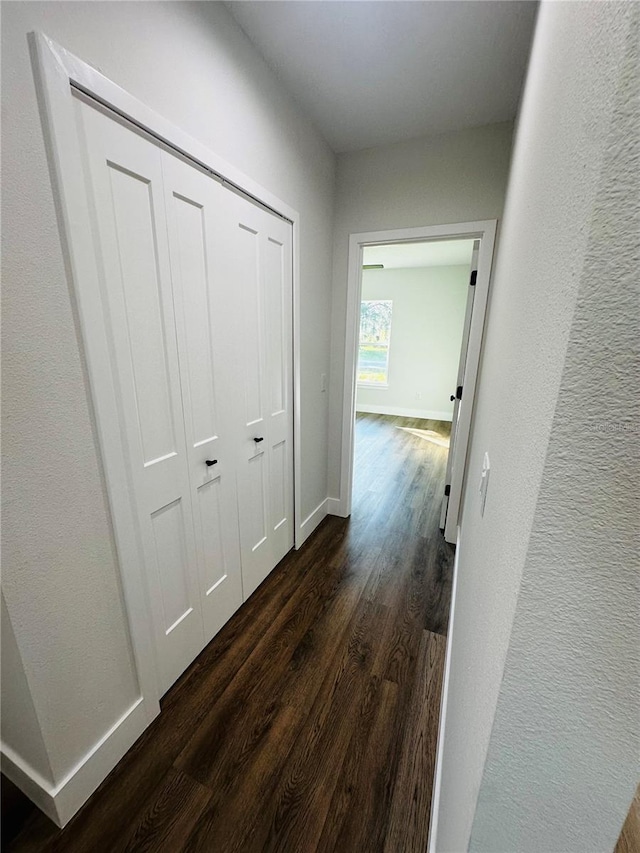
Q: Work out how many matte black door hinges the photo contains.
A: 3